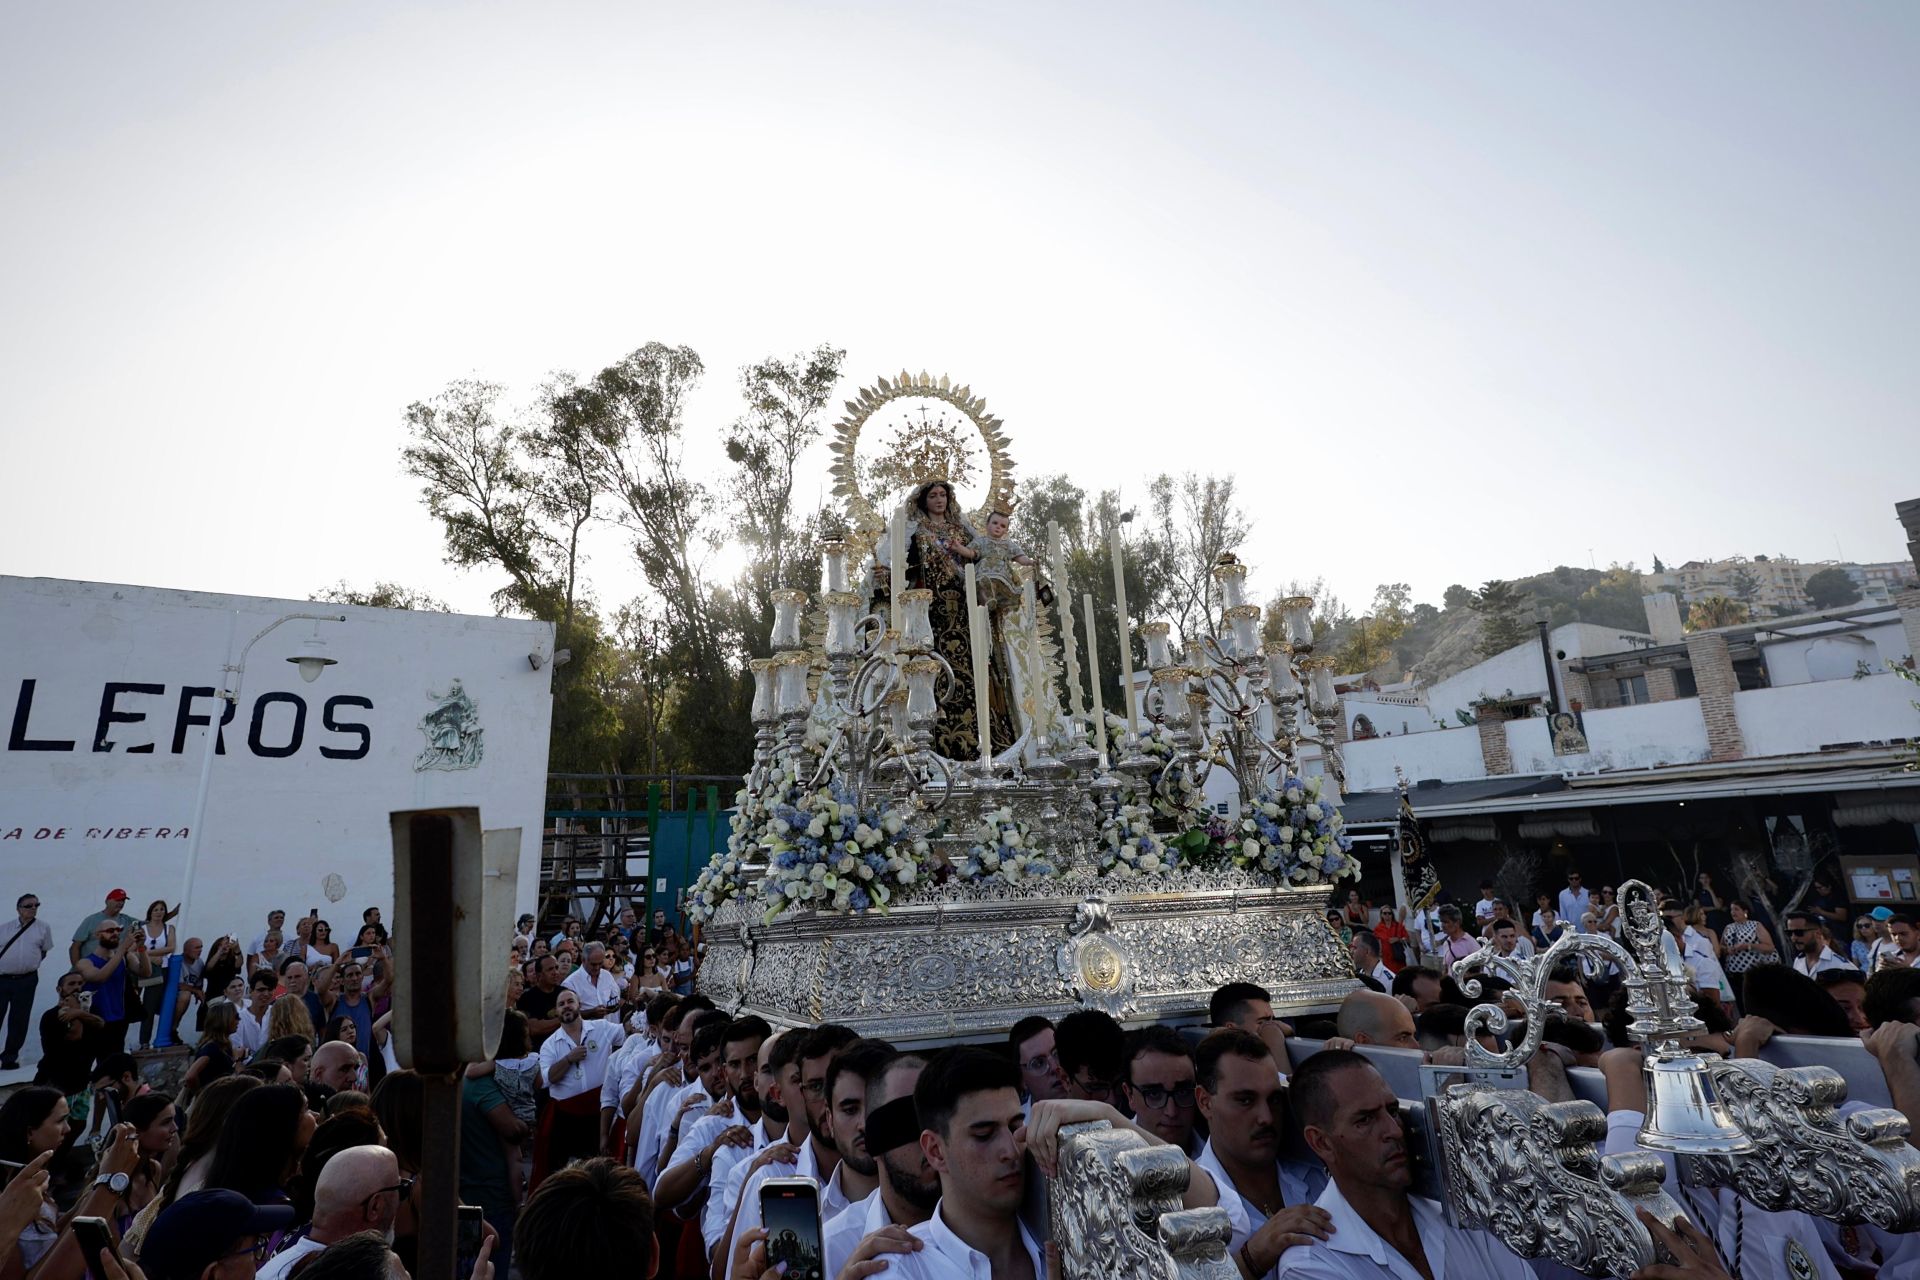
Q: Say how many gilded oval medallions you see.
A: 1